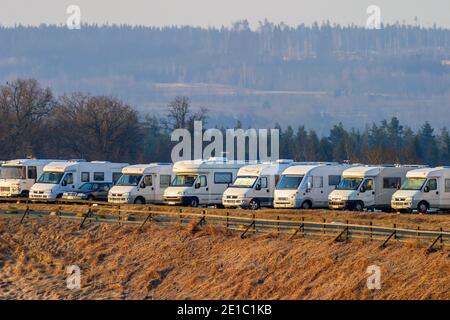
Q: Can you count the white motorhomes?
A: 8